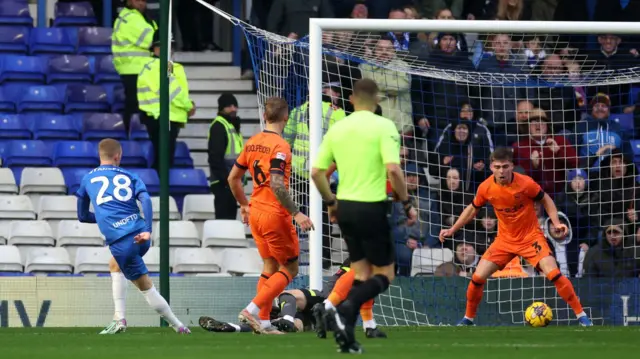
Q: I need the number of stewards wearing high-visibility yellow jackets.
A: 4